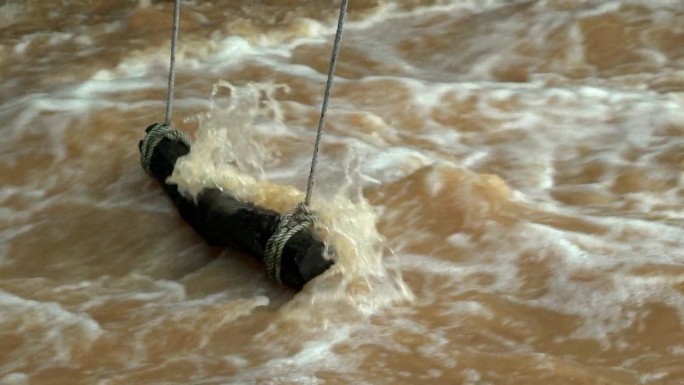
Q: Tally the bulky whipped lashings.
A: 2